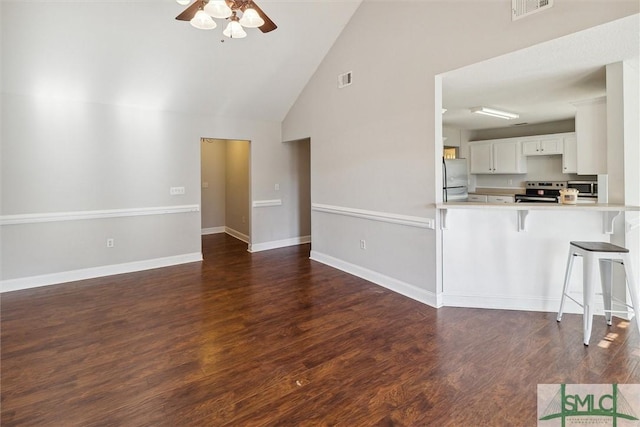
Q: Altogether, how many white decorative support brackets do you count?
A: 3